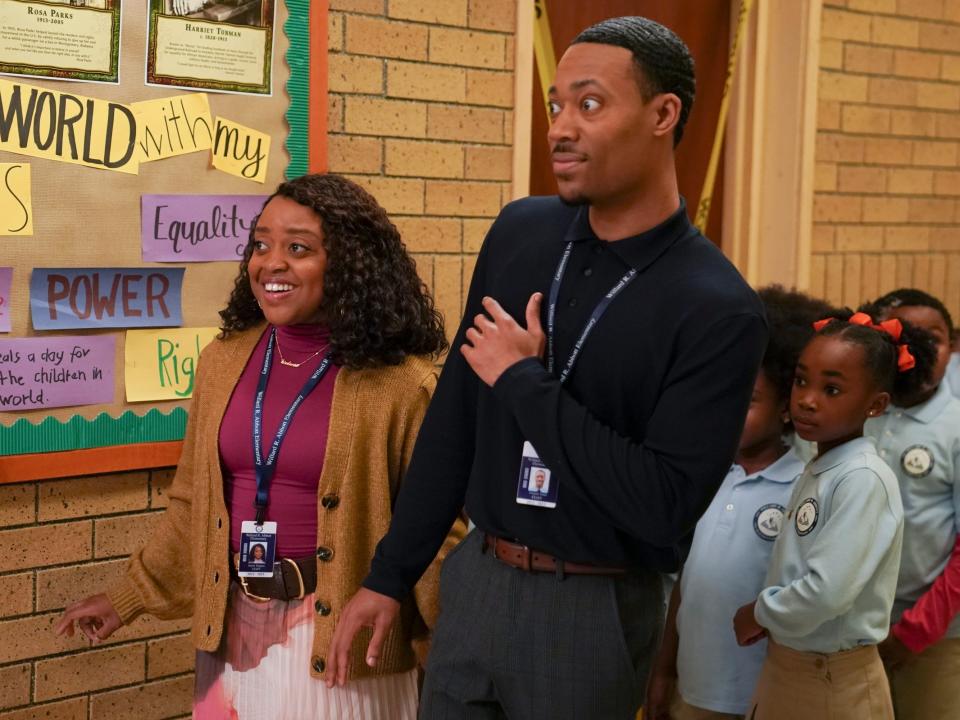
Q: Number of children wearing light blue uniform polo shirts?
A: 3